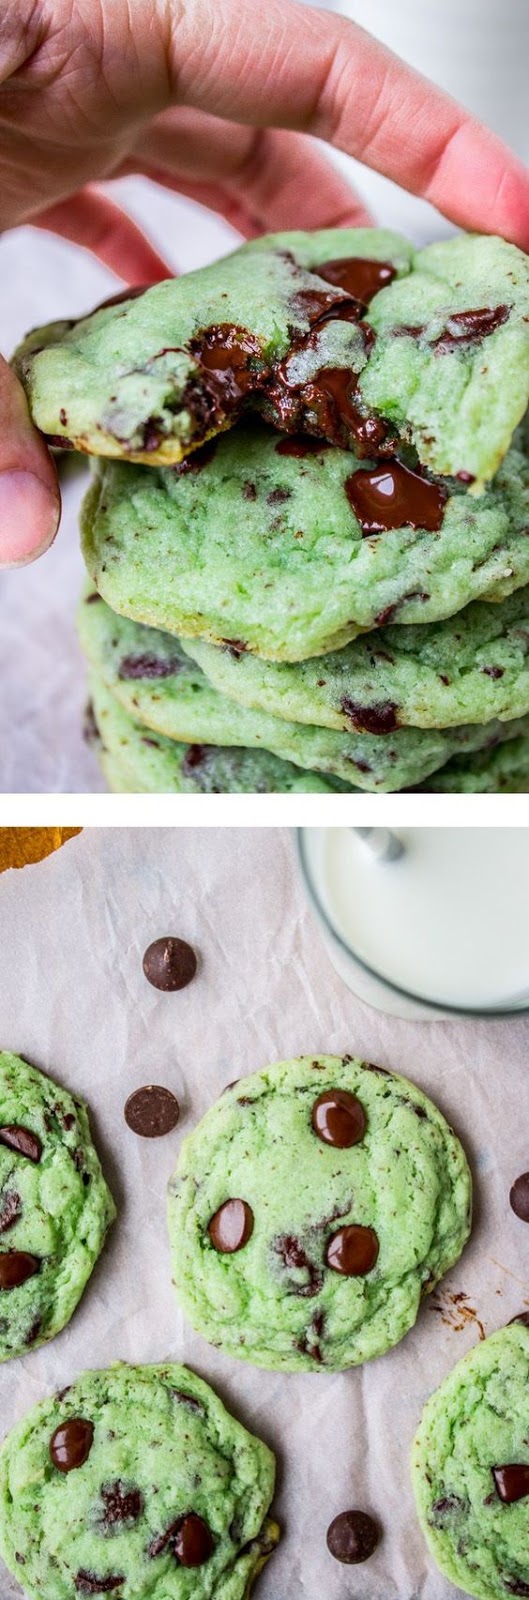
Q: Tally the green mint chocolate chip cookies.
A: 9